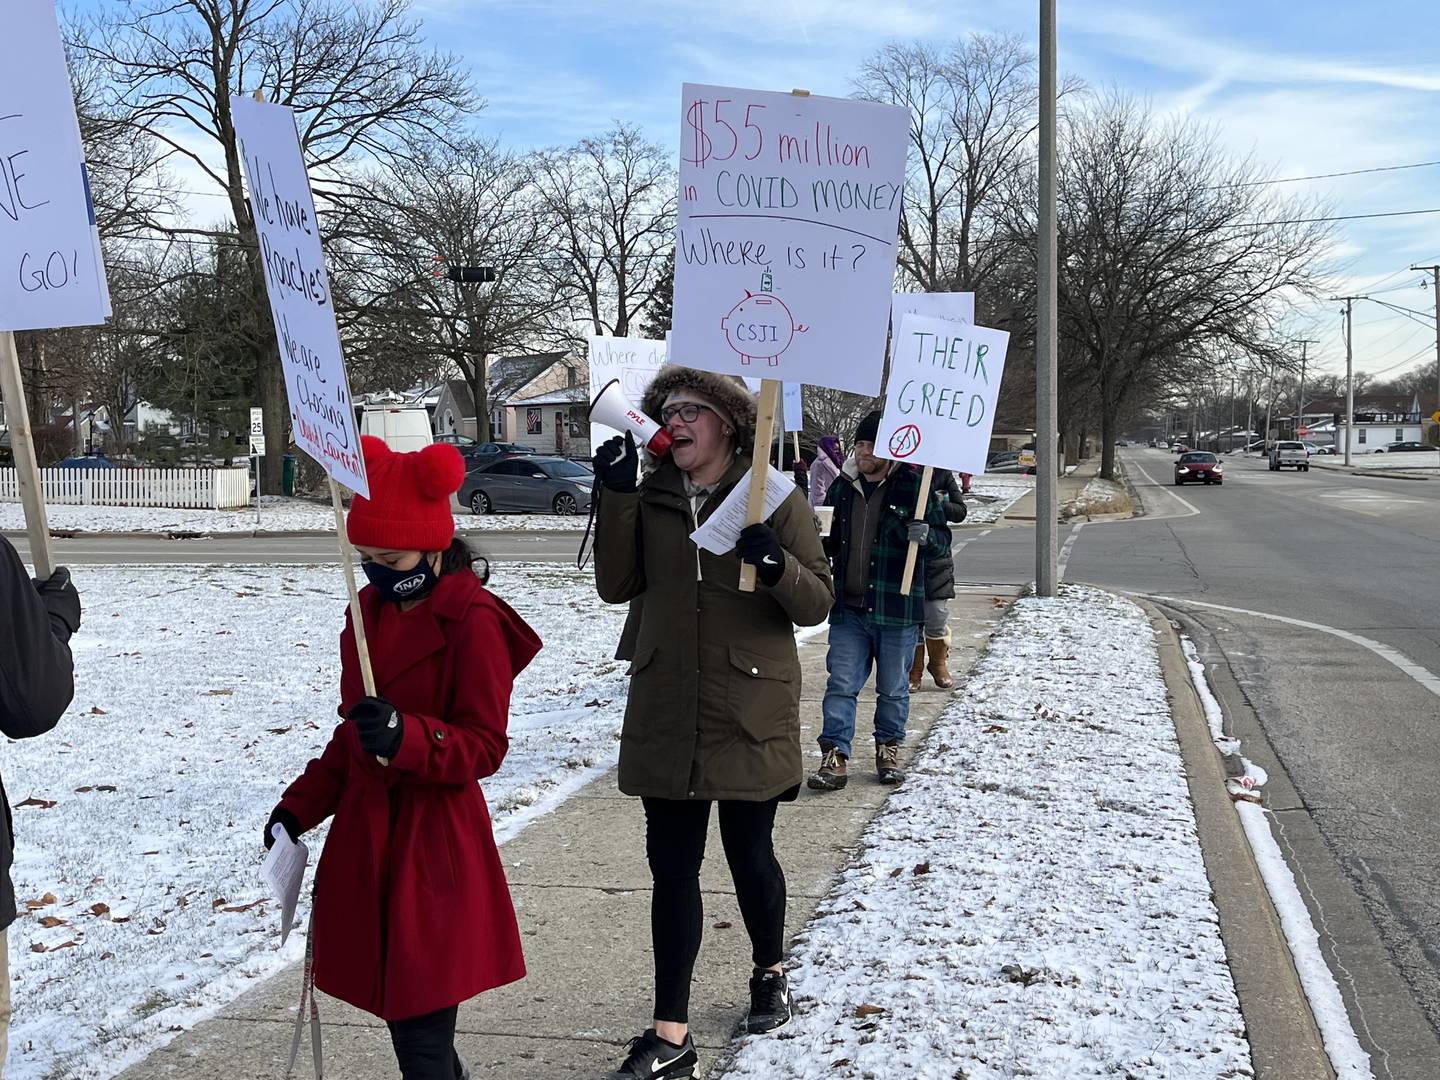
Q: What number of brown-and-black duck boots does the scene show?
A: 2